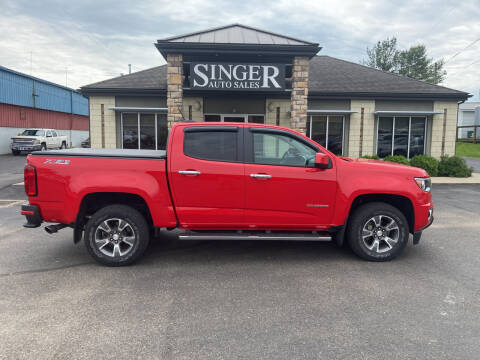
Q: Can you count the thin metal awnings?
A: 3